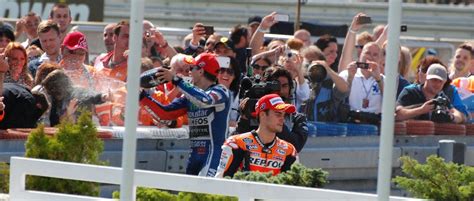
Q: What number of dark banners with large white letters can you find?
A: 1